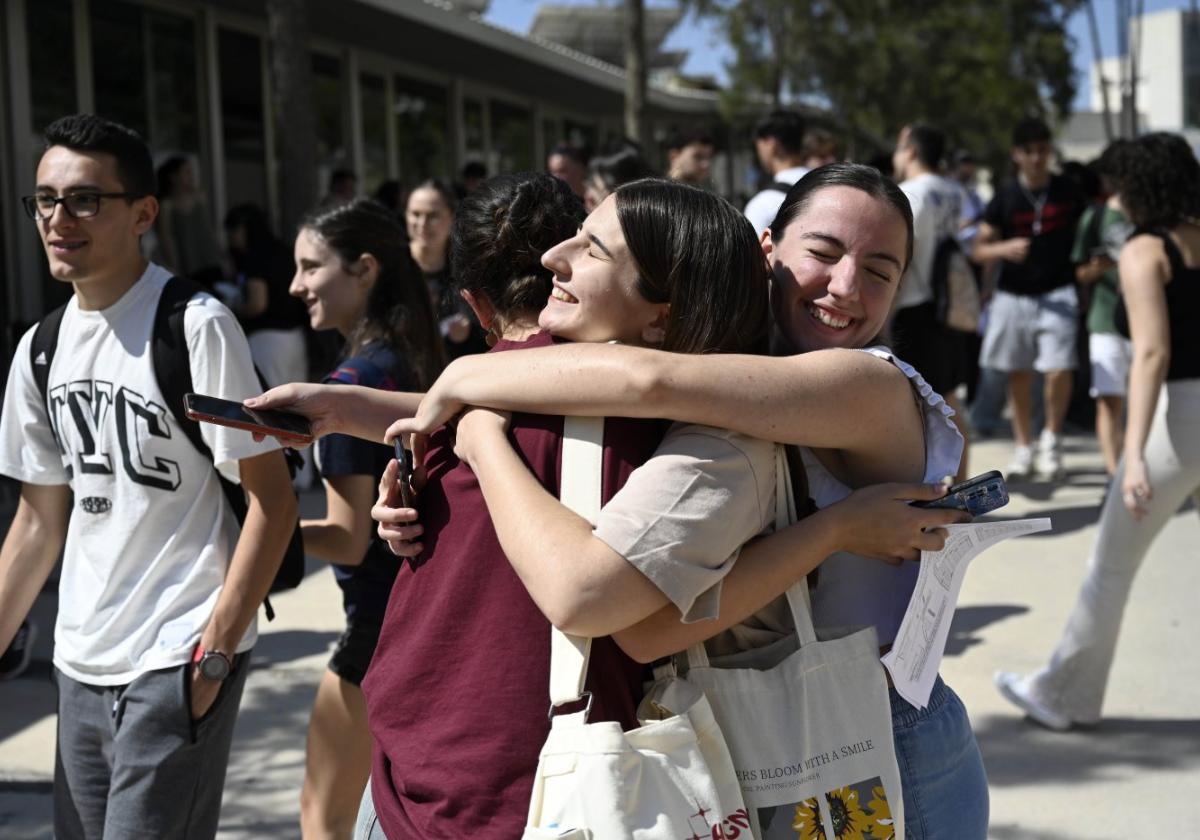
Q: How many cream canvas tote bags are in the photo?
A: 2